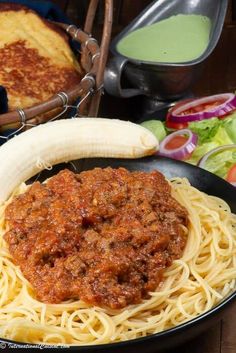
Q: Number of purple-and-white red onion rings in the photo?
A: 3